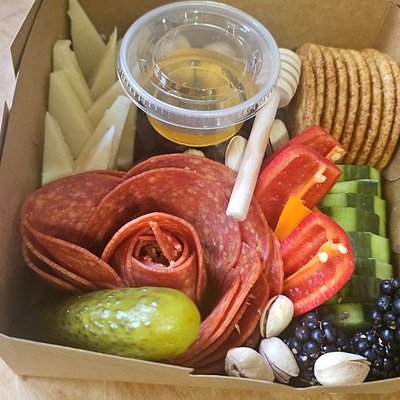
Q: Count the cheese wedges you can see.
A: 8